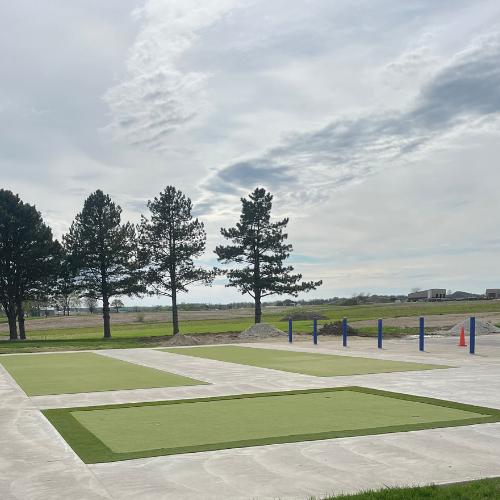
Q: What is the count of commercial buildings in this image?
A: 2